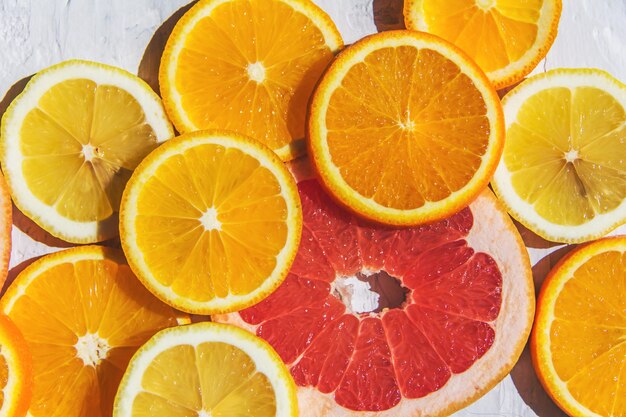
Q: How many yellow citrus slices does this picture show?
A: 3